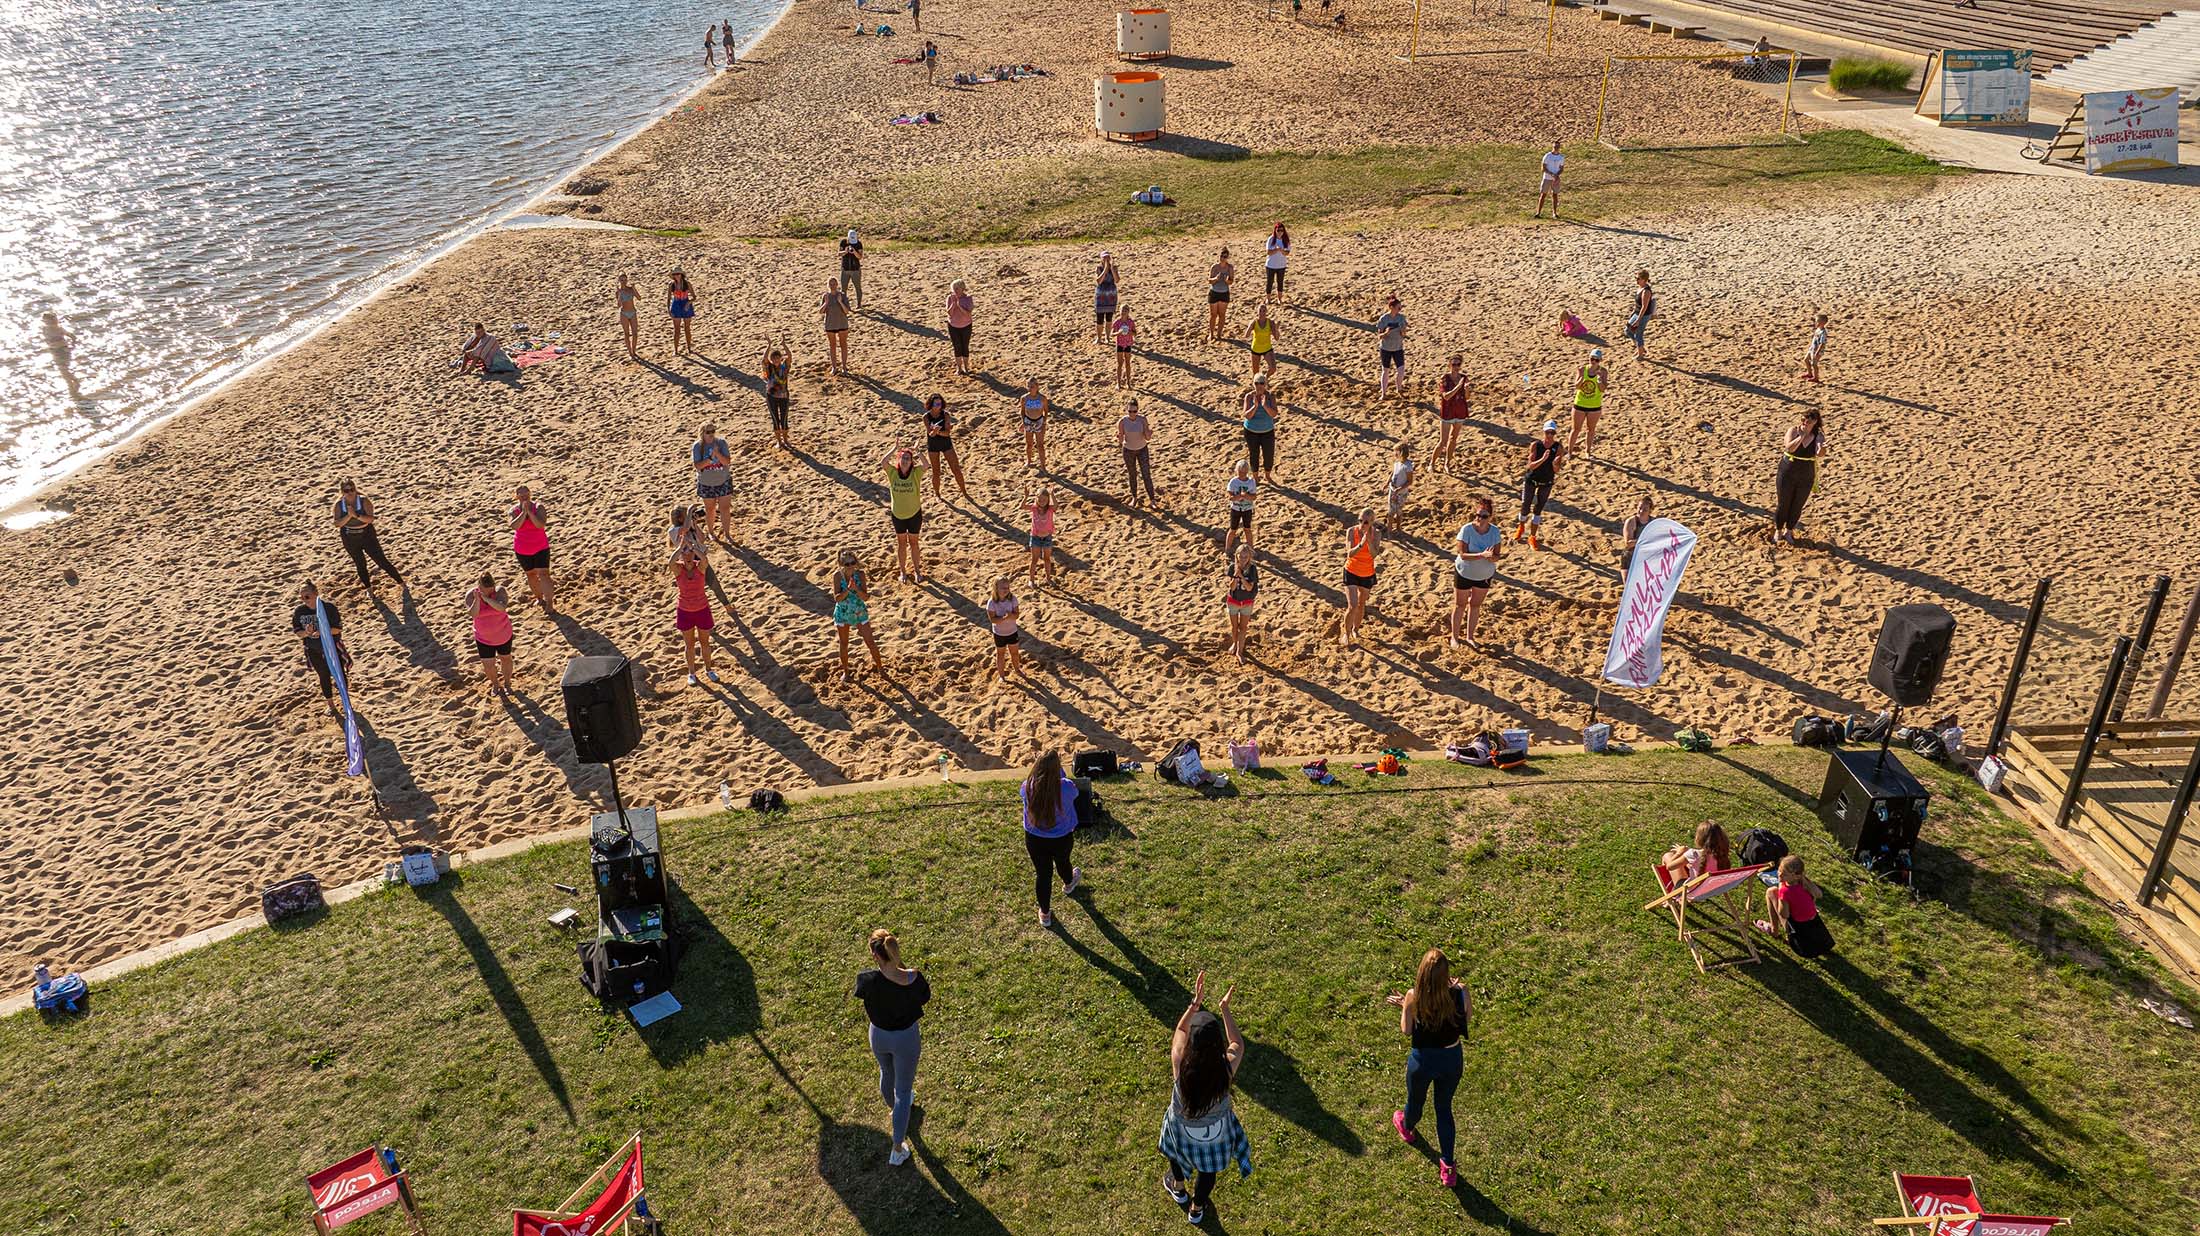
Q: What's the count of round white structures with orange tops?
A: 2